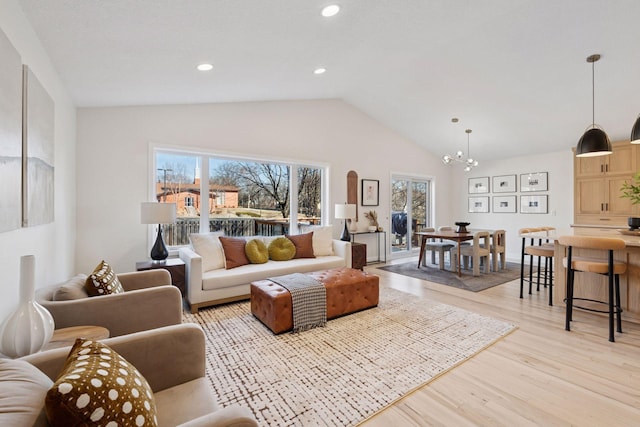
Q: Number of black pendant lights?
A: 2